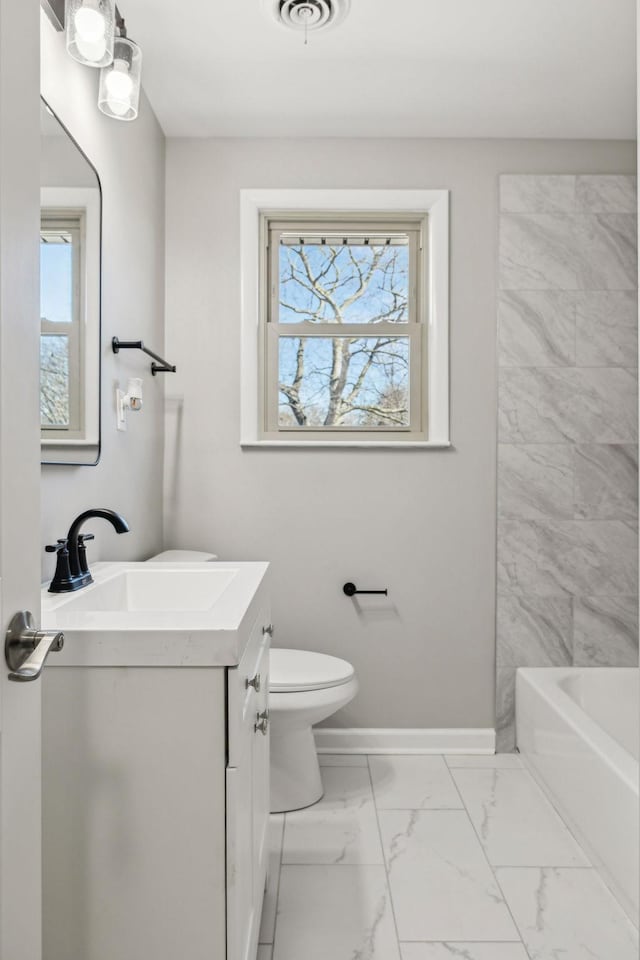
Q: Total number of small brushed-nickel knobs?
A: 4